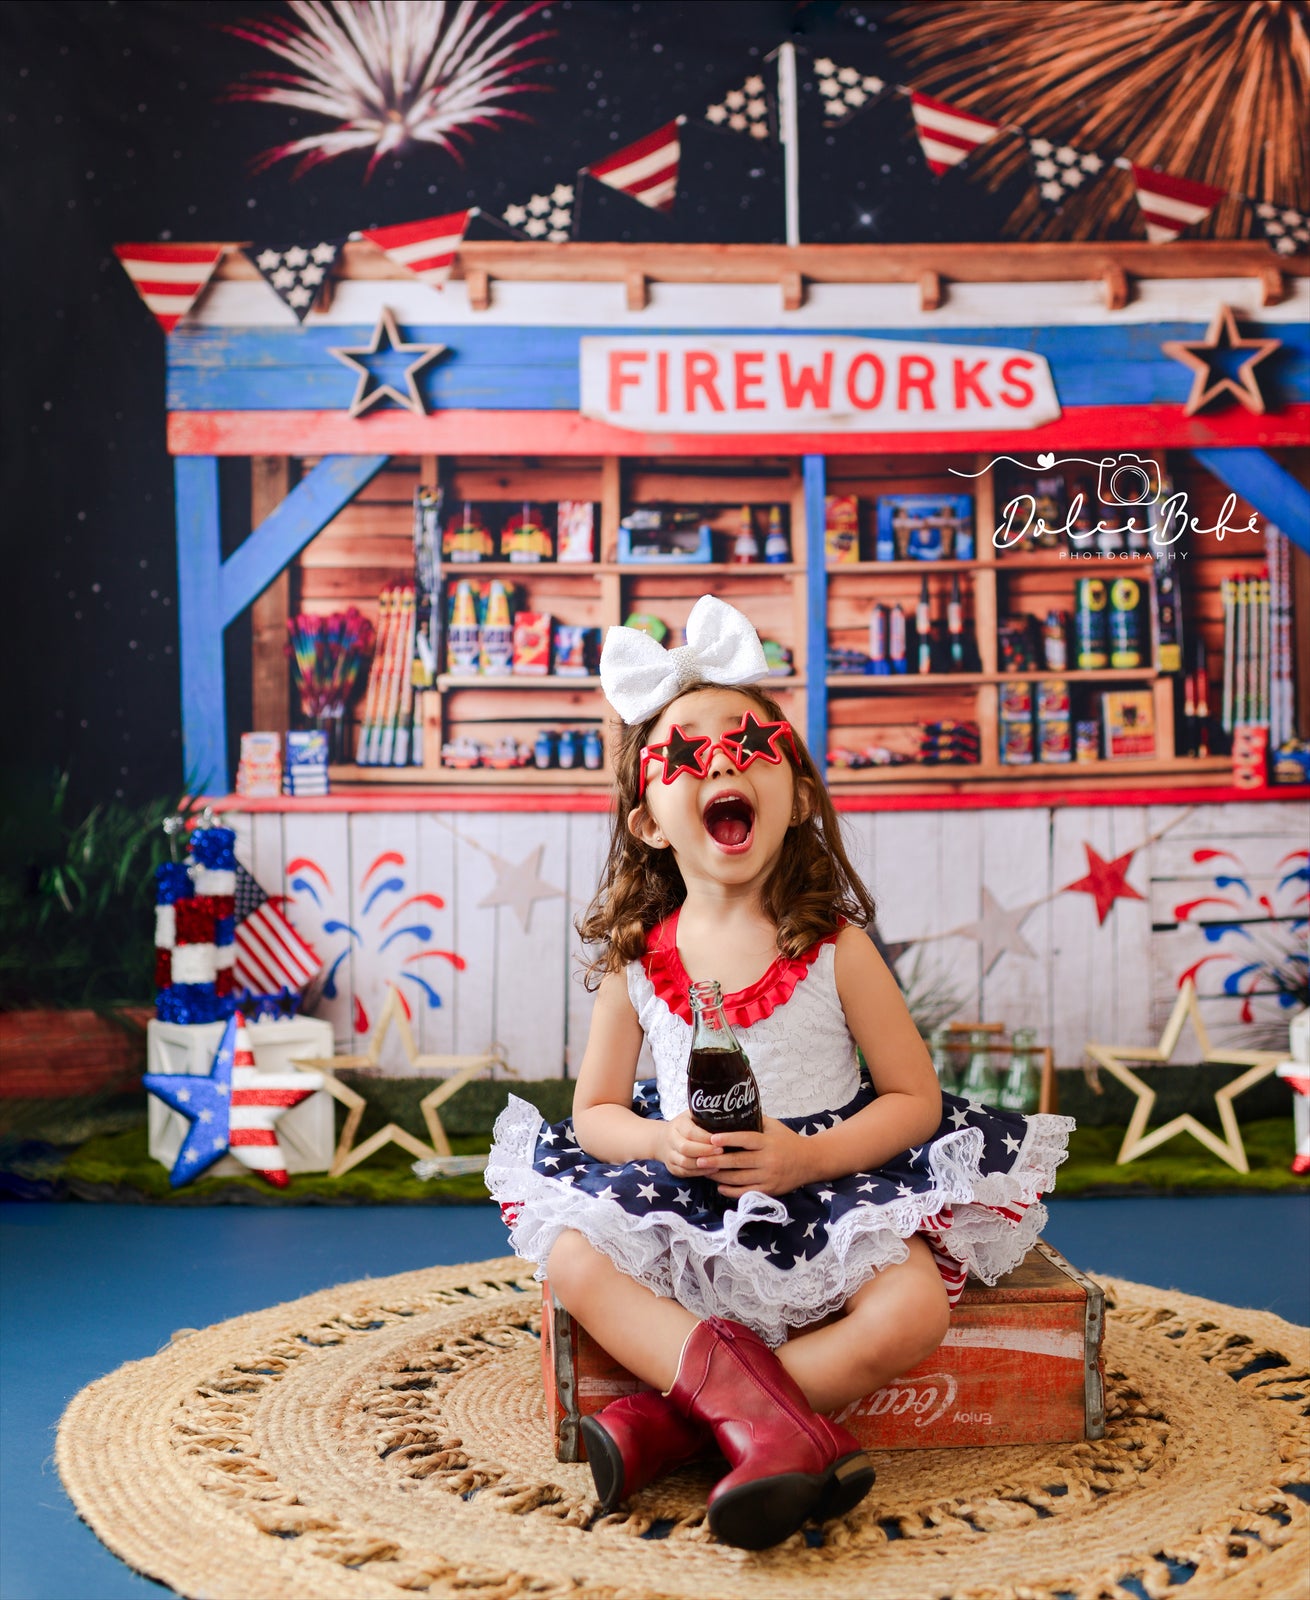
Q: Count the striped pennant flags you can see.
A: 5